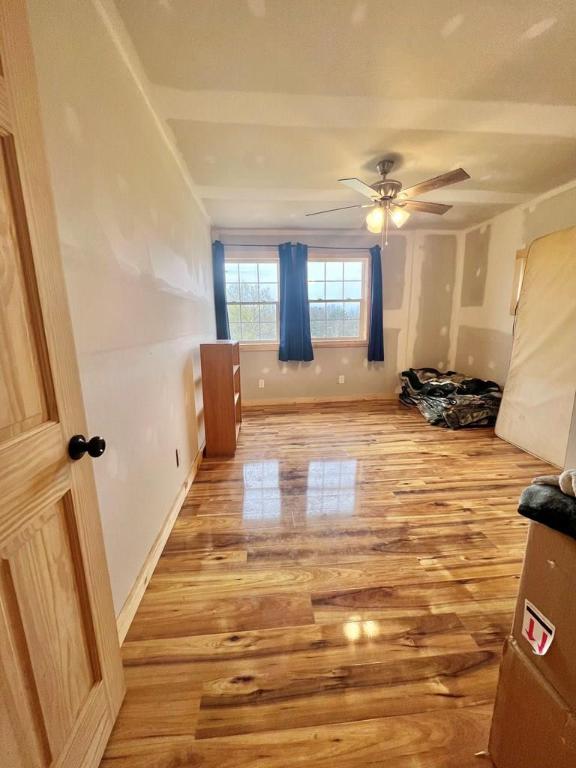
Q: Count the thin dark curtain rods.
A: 1